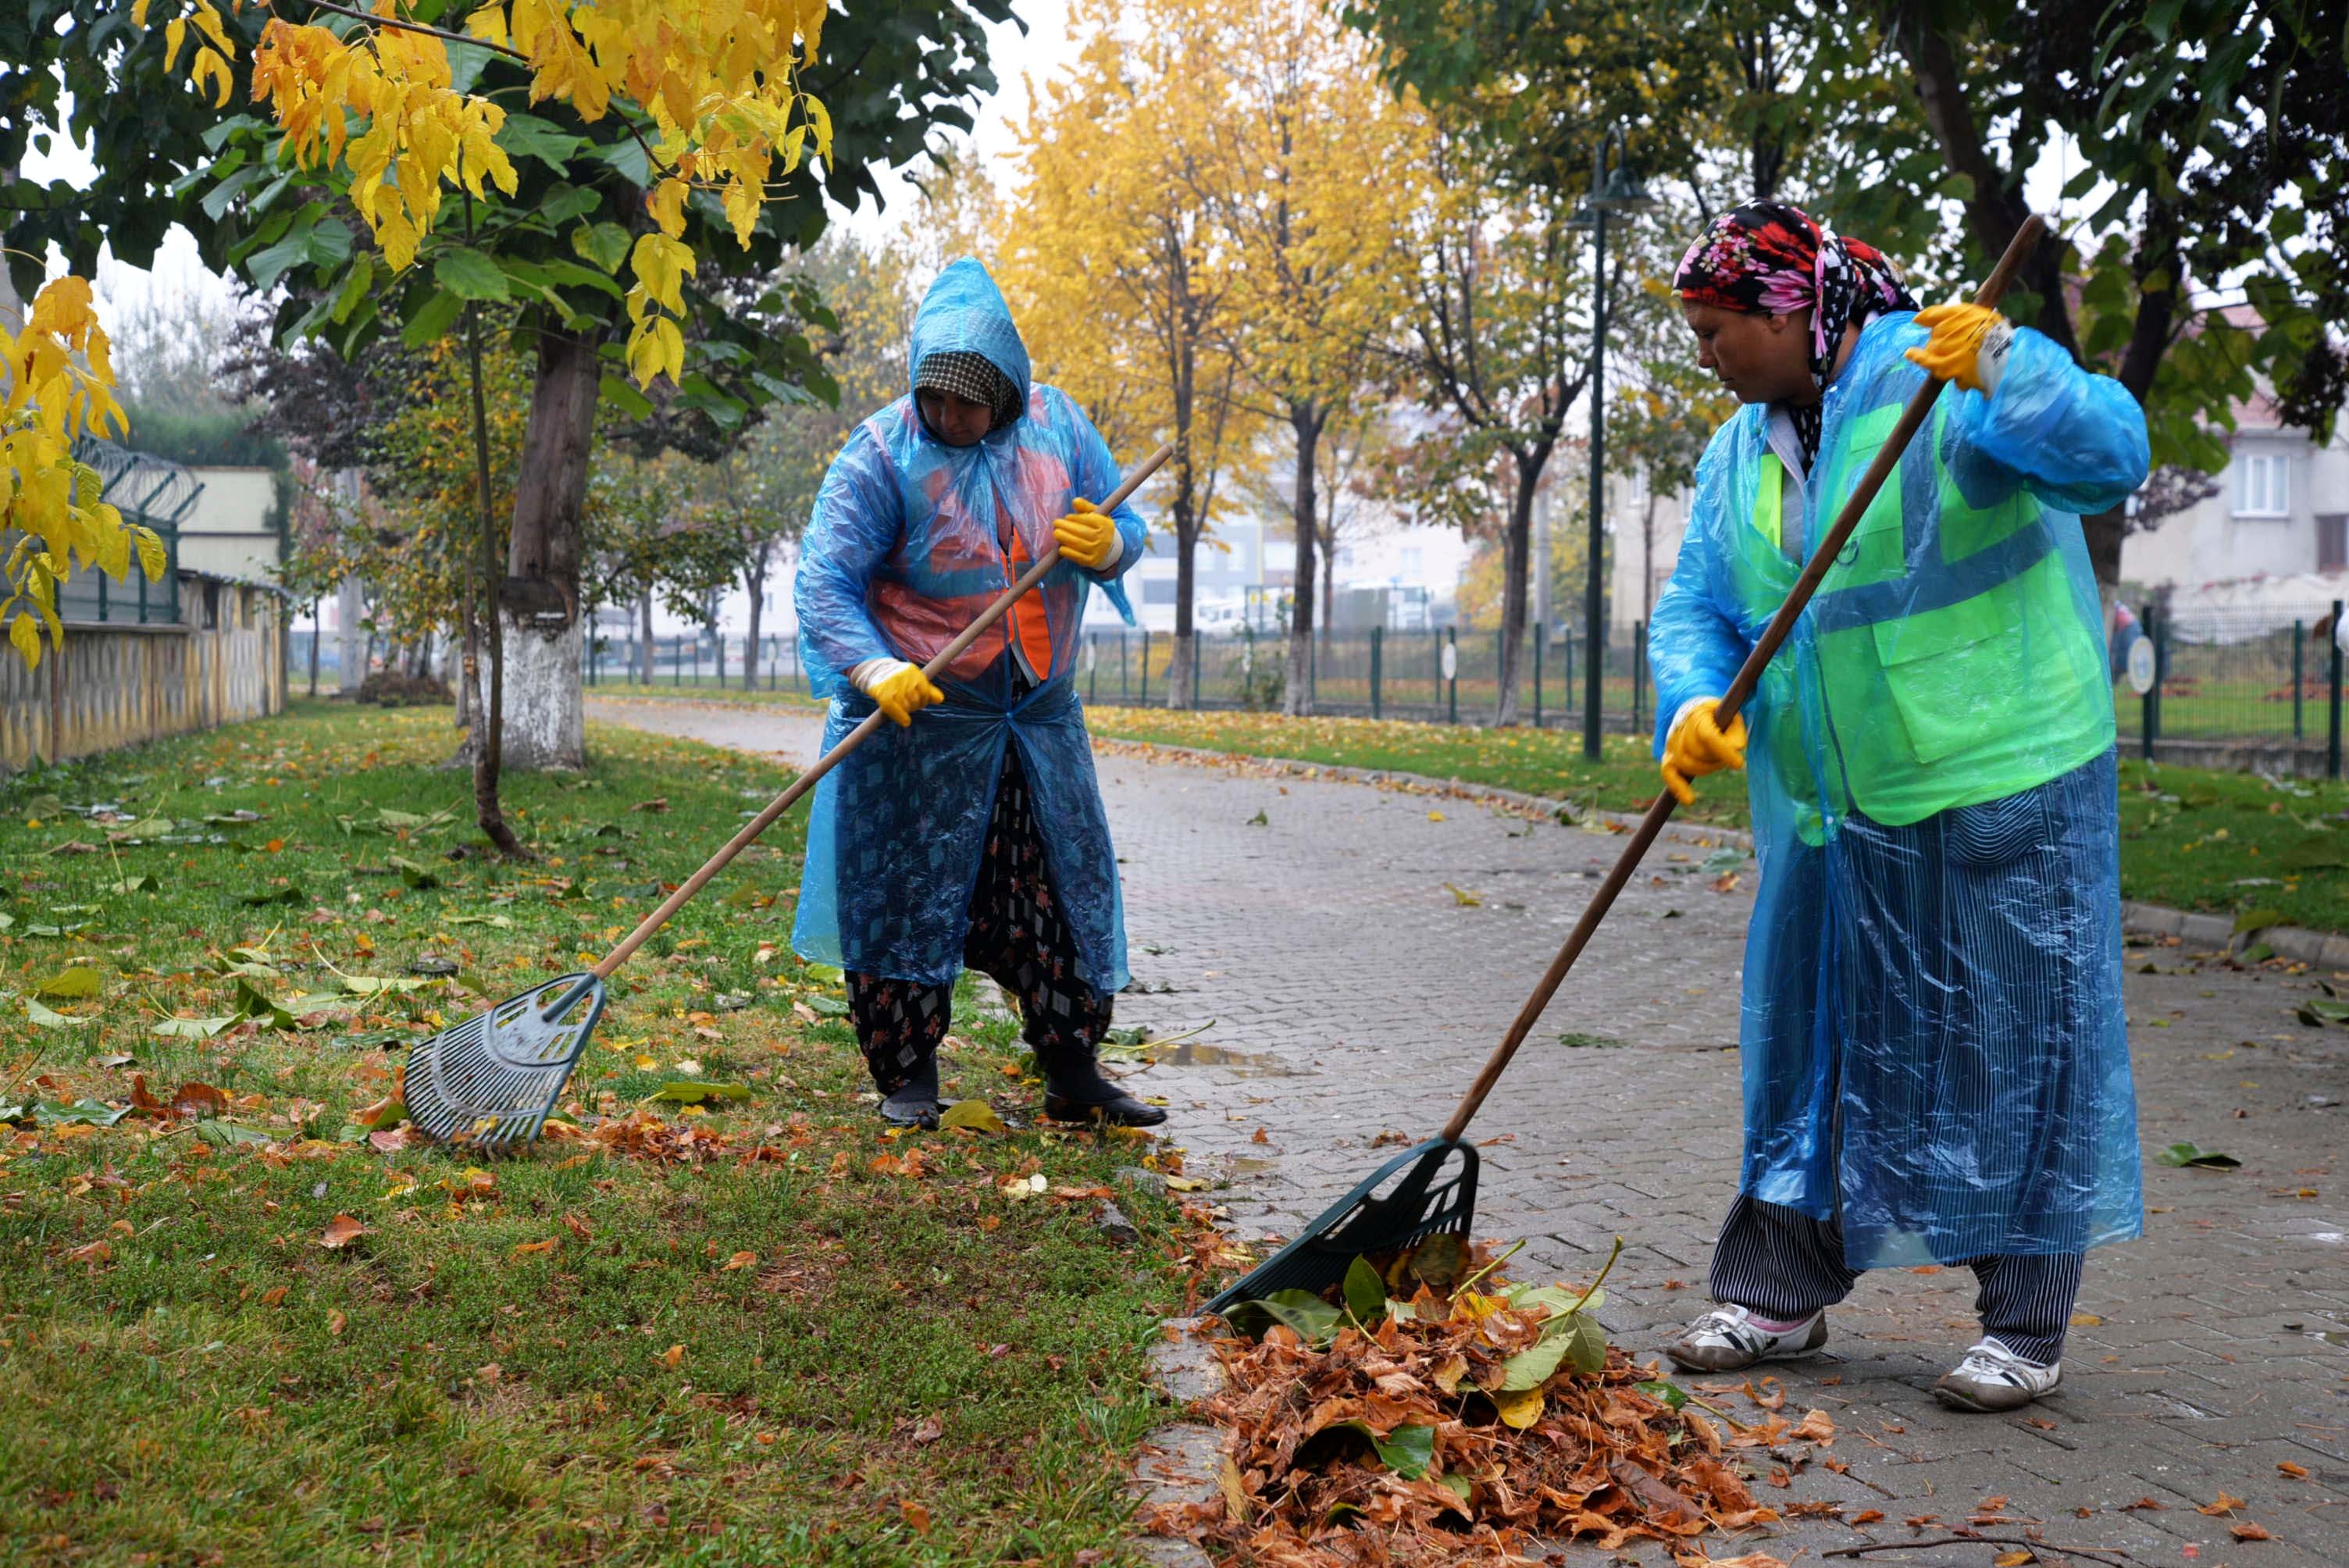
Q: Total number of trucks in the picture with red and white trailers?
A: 0